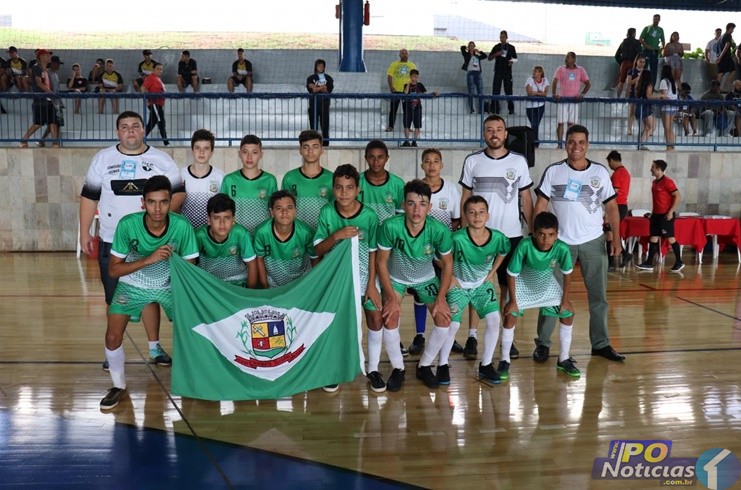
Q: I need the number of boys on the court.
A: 12